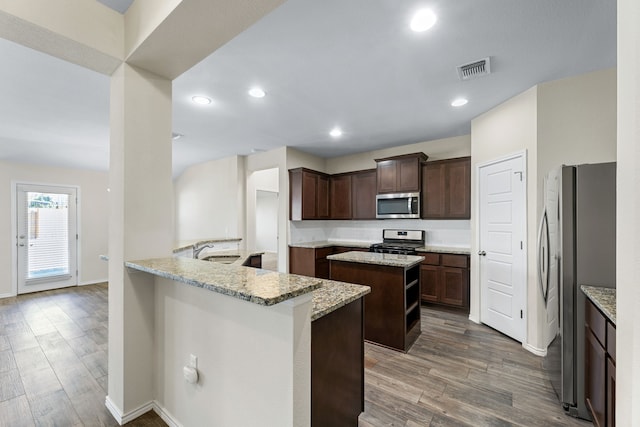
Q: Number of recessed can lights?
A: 5